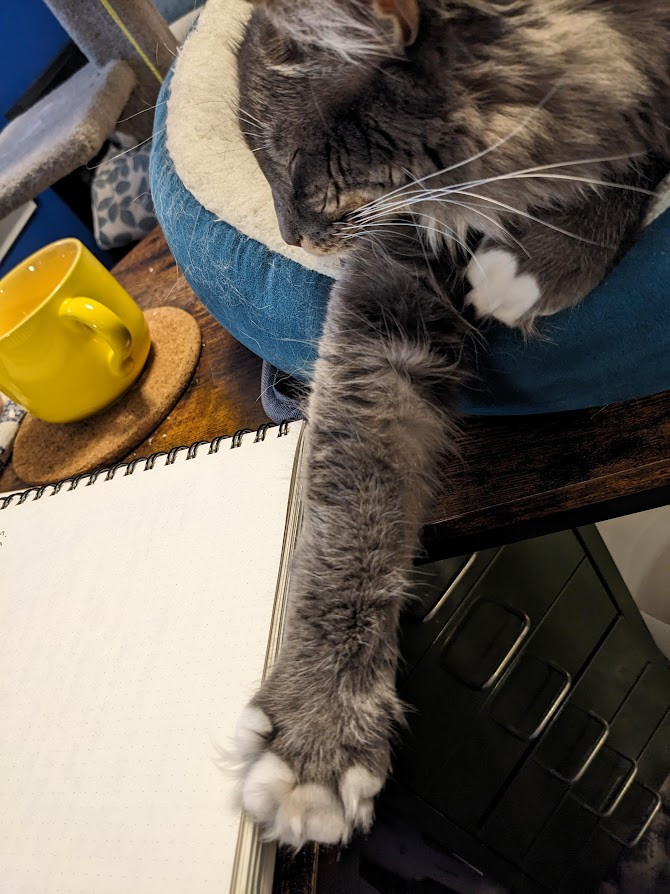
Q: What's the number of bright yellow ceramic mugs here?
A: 1